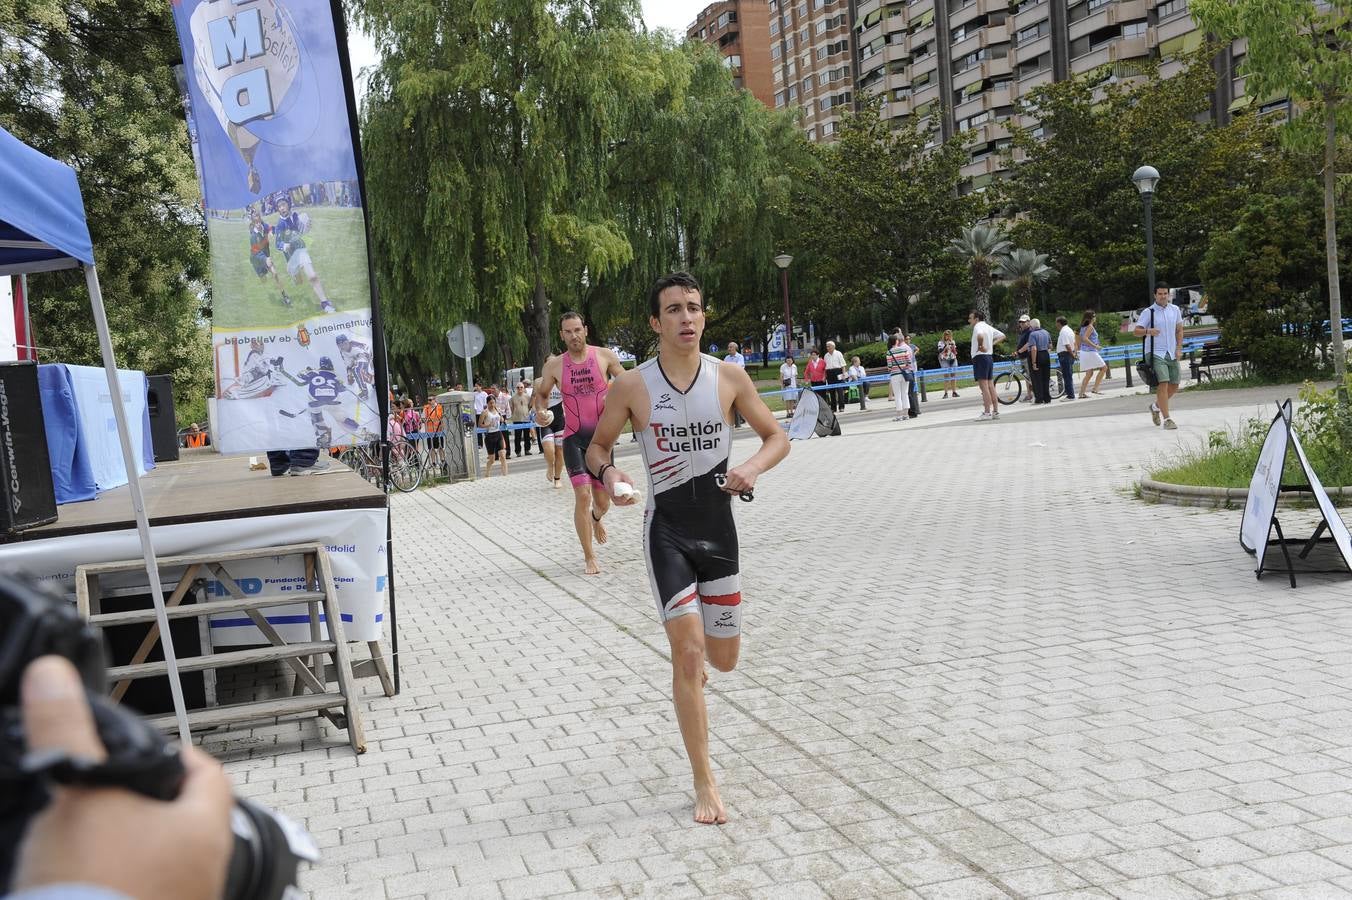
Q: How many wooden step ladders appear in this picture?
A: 1